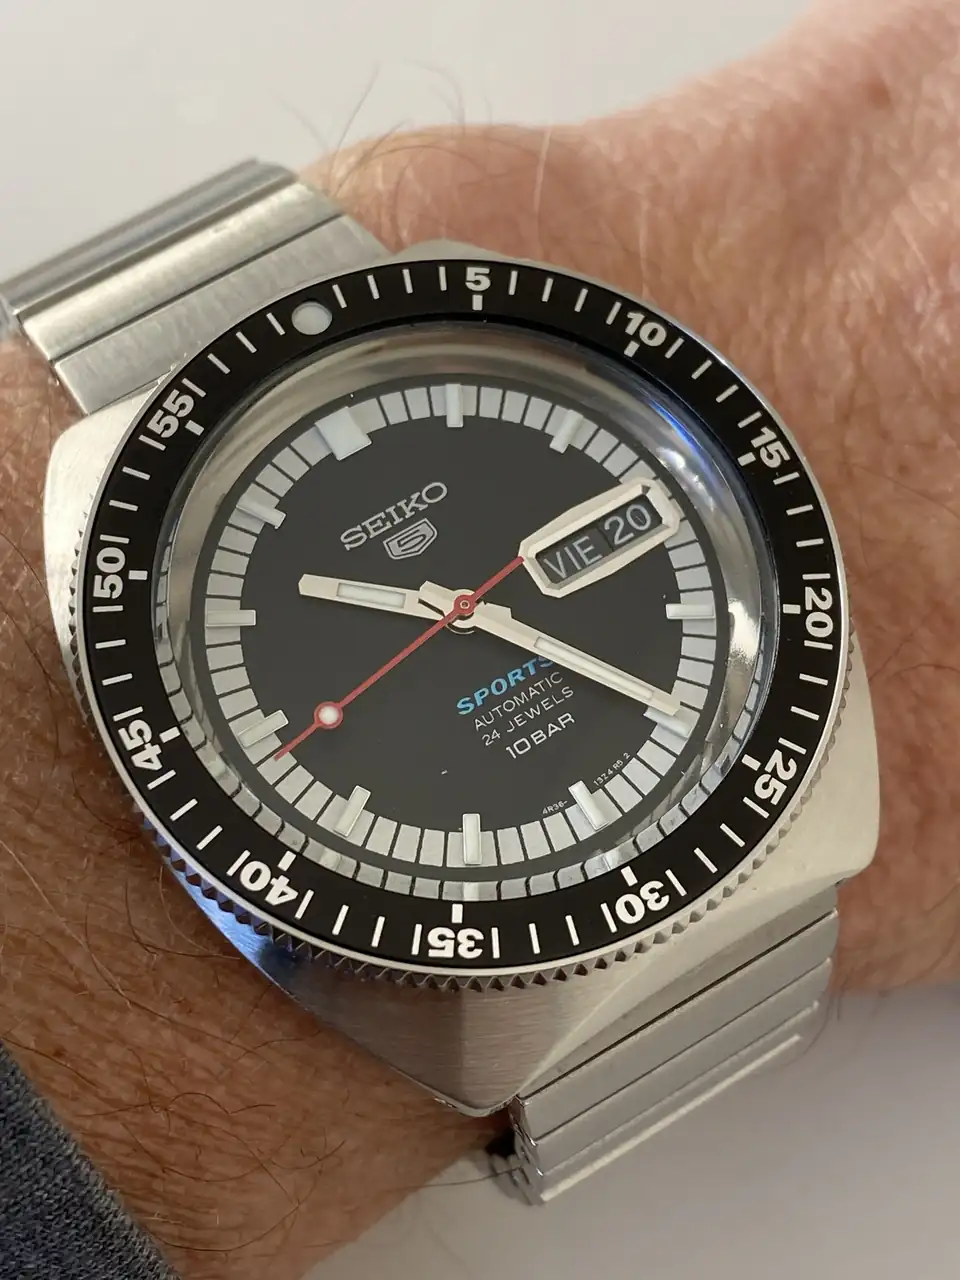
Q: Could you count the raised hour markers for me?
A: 11